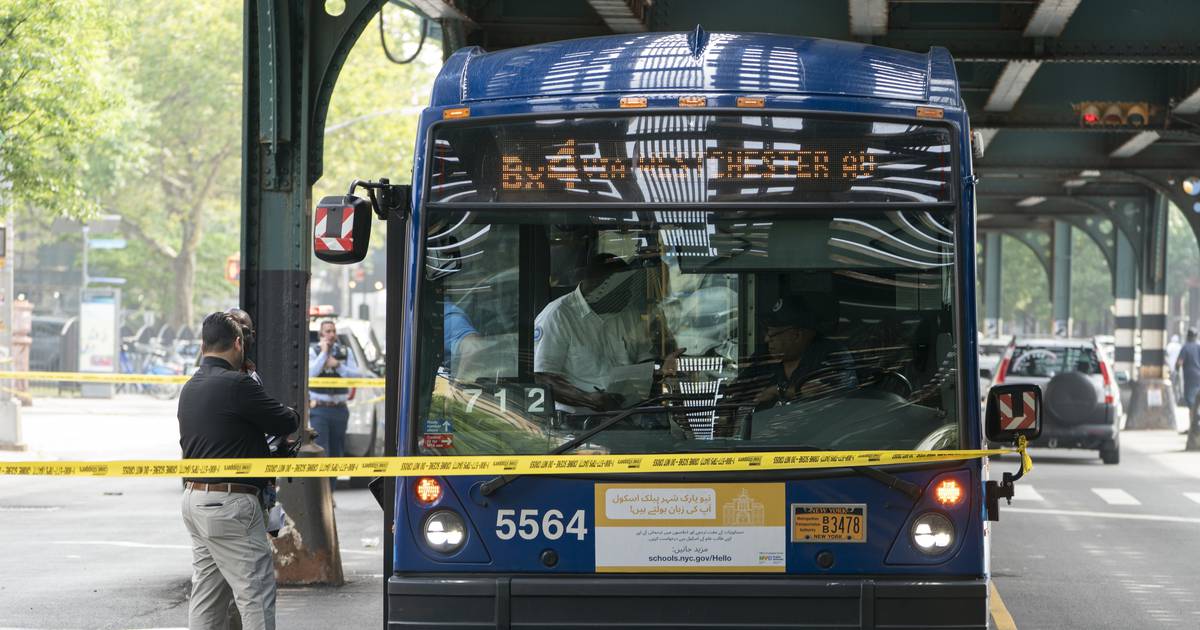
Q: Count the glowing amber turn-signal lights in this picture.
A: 2